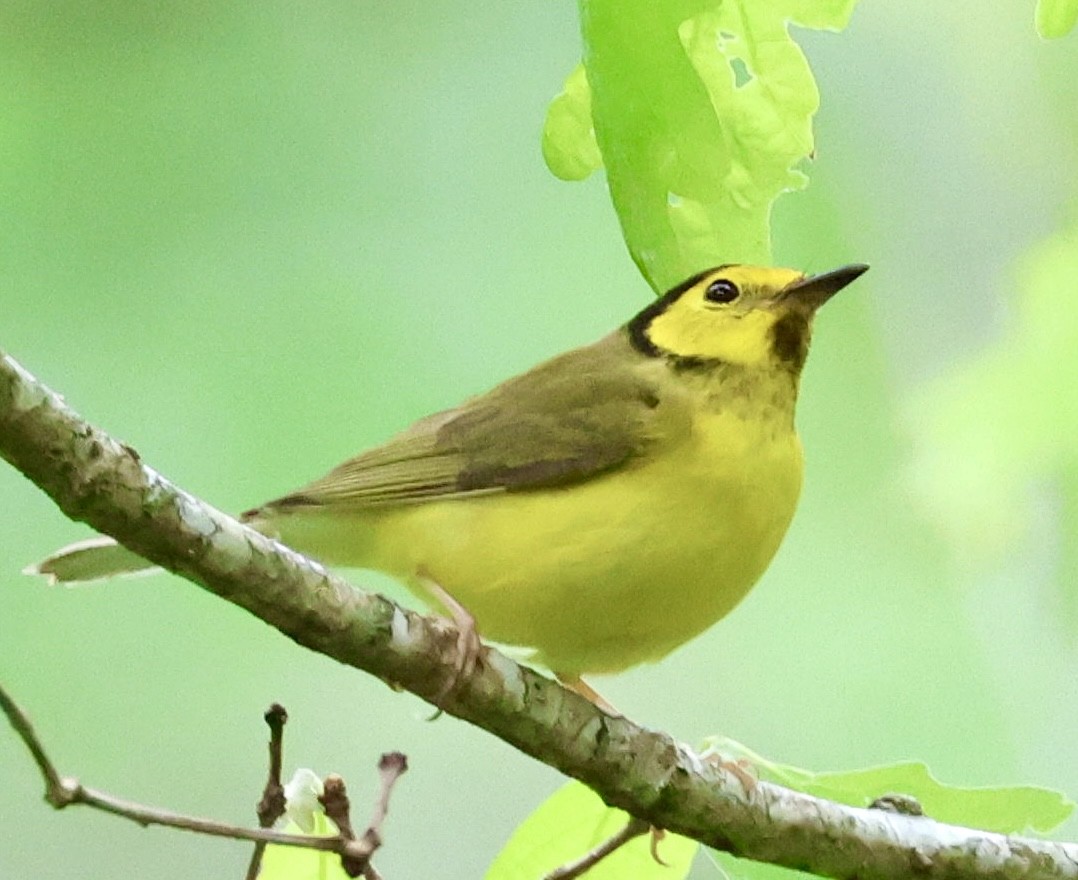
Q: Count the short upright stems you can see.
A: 3